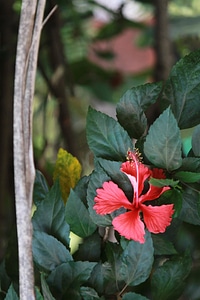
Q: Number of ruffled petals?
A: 5